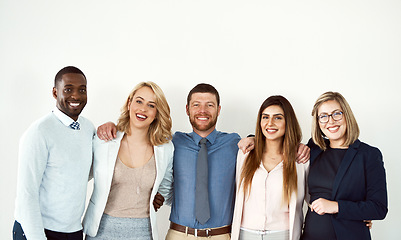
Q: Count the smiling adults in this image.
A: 5